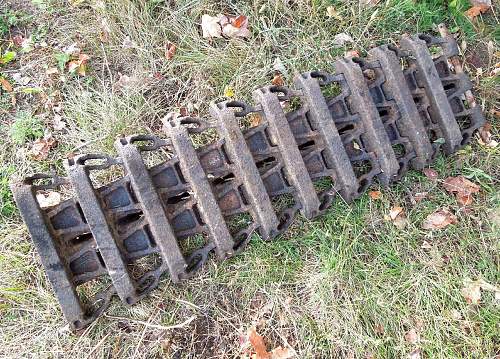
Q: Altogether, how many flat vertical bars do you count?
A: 10